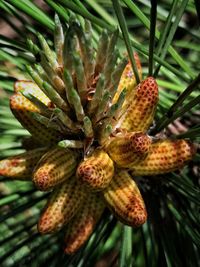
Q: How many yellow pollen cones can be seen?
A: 12